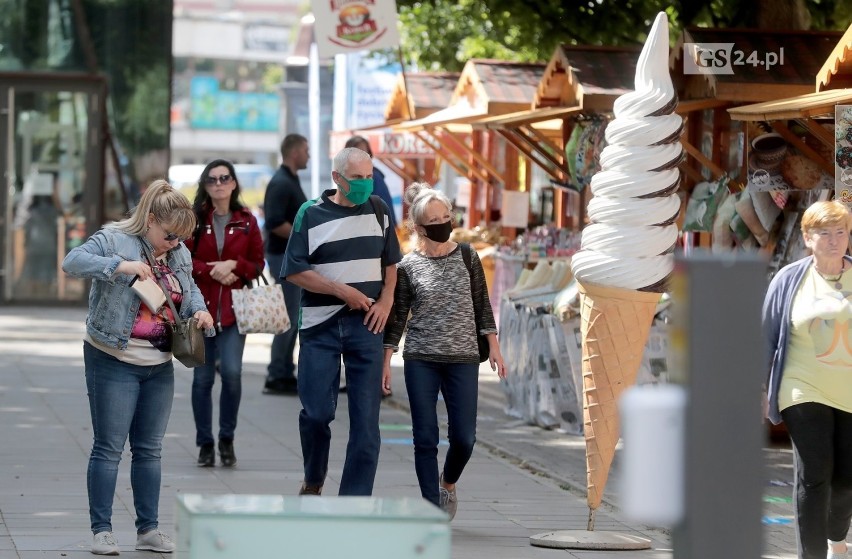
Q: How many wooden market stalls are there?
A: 5